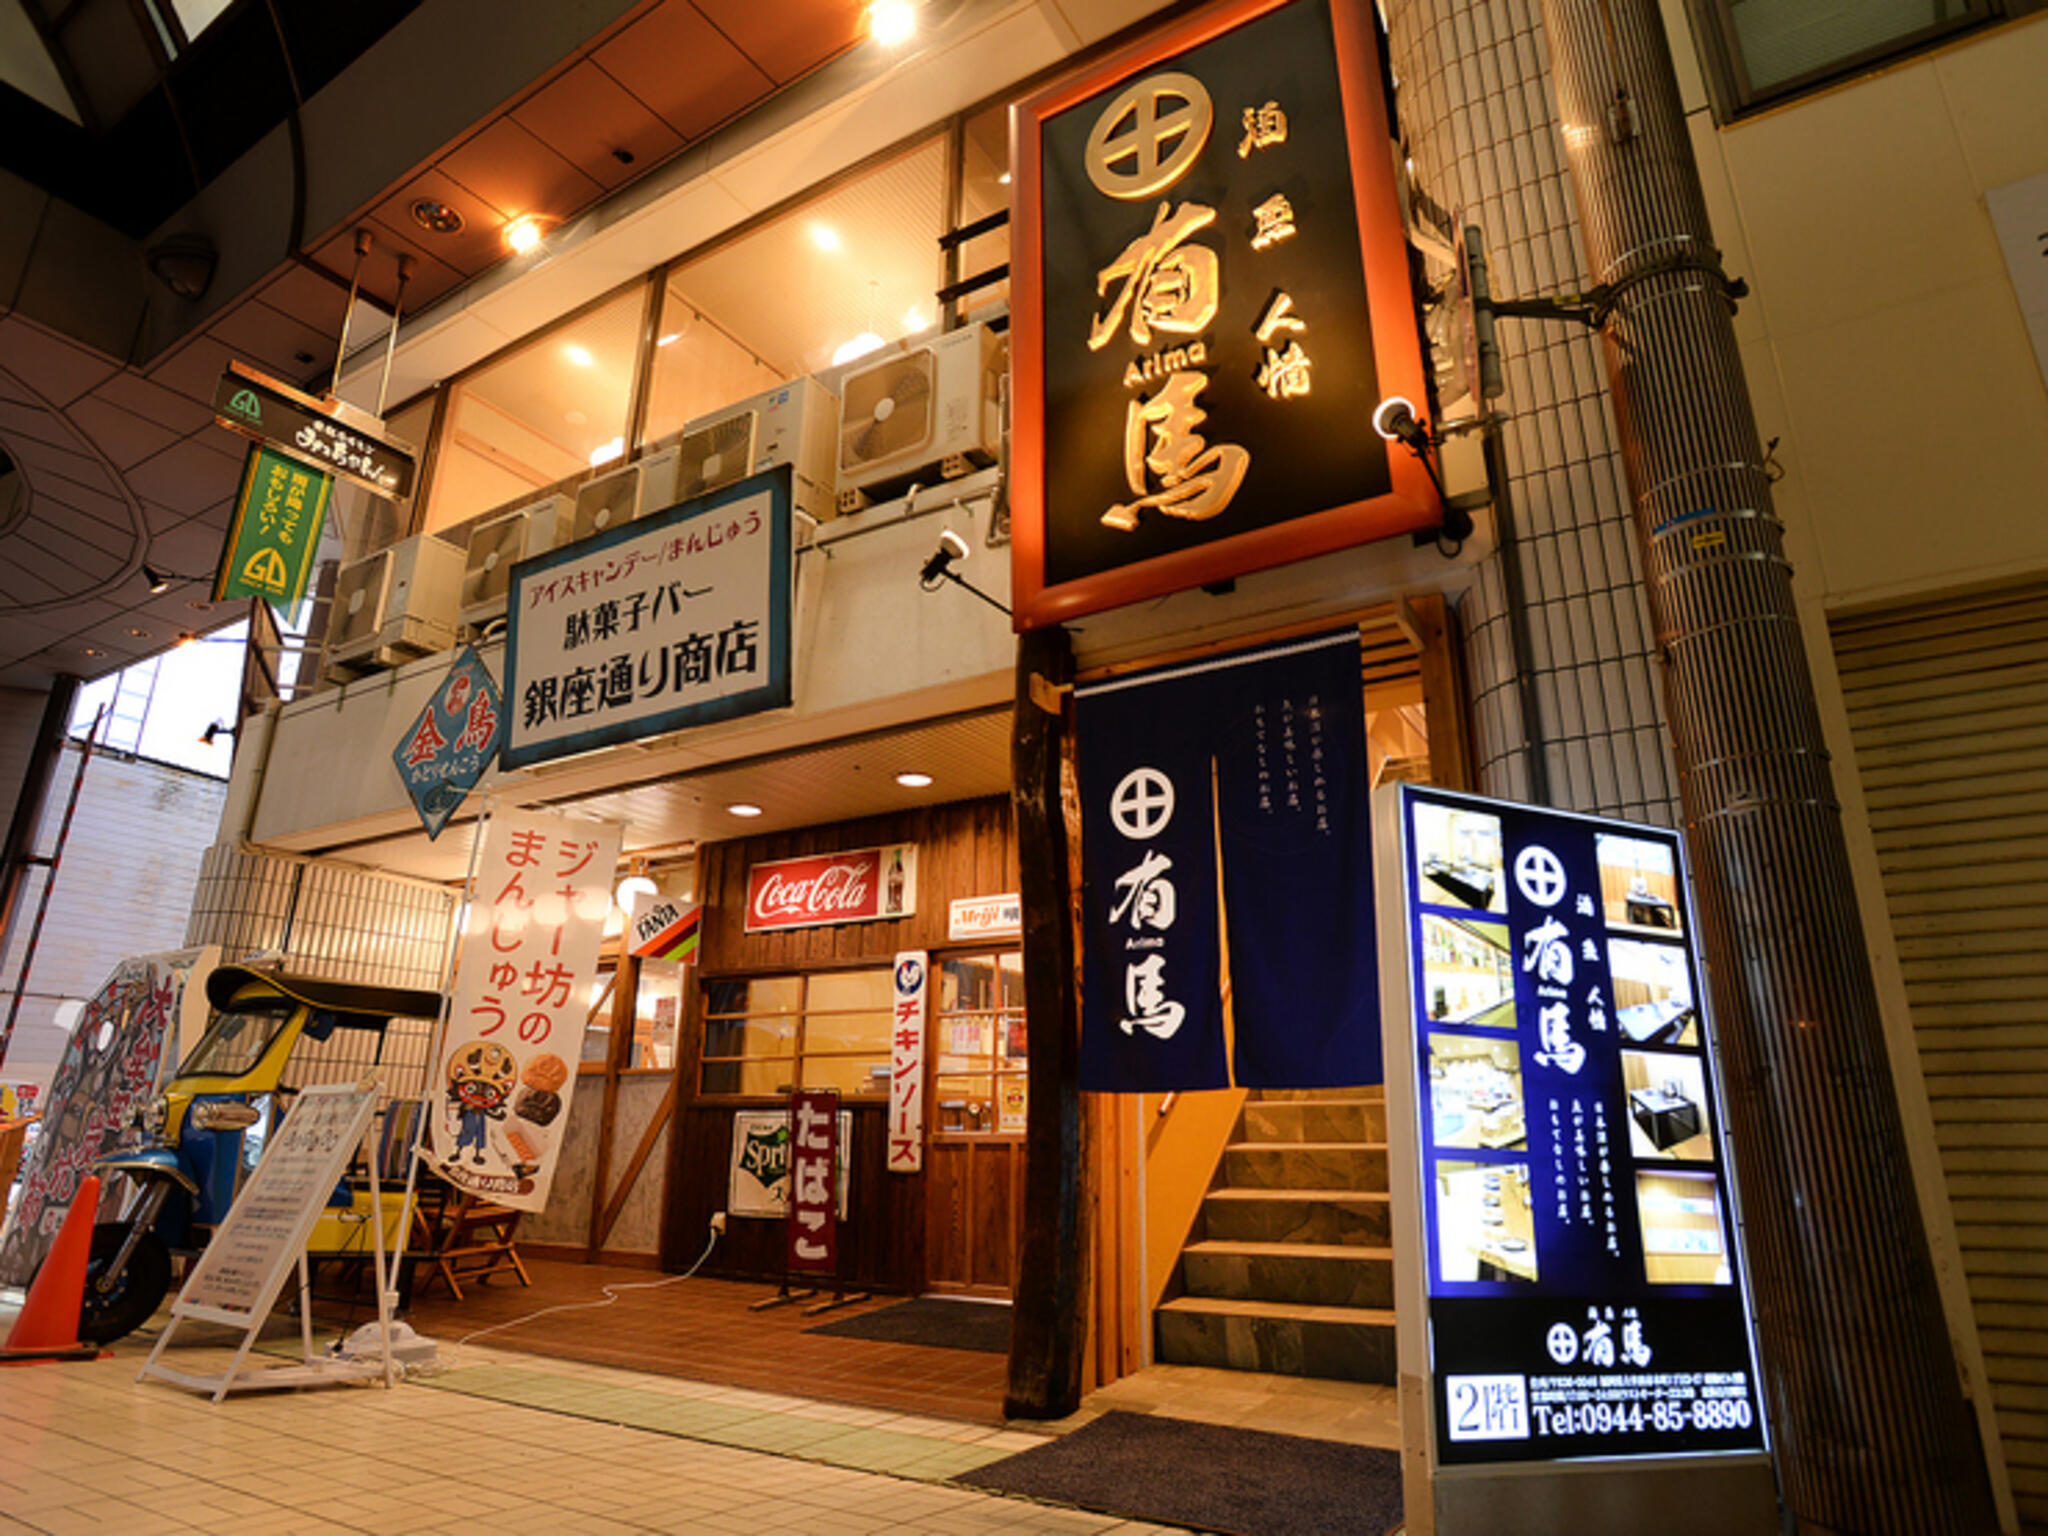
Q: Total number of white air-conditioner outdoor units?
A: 5